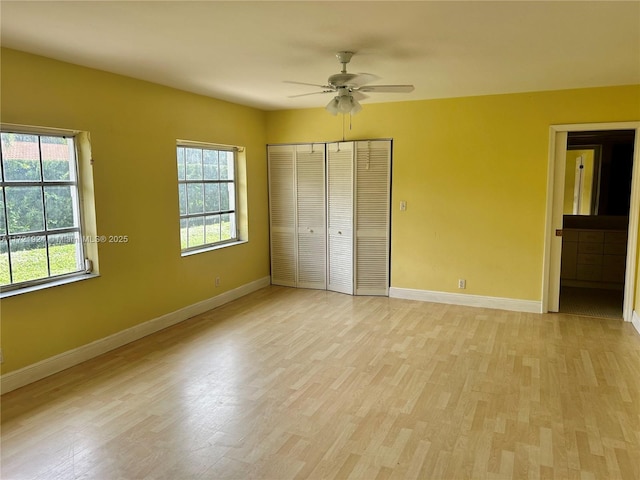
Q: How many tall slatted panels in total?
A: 4